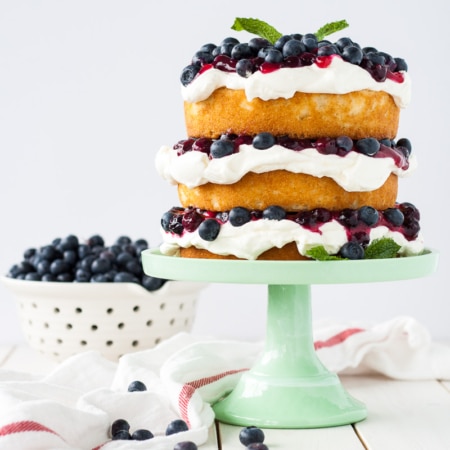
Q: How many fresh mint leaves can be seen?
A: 4